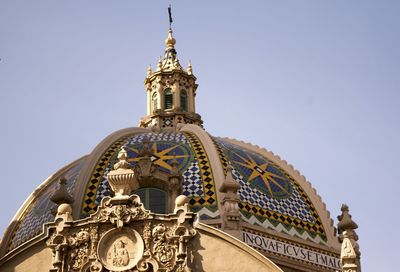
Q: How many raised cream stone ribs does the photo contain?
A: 4